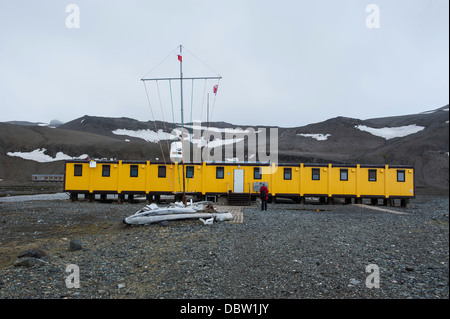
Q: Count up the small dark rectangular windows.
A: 12